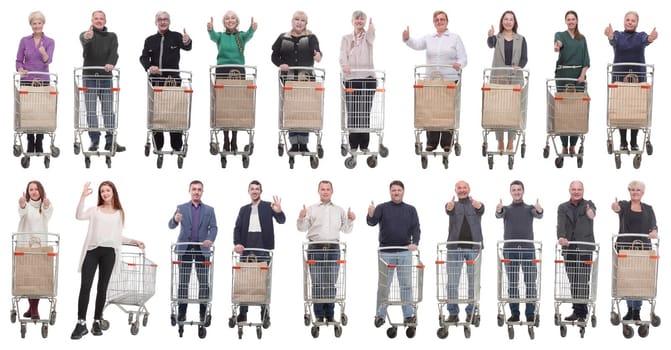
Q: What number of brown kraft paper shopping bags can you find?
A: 11